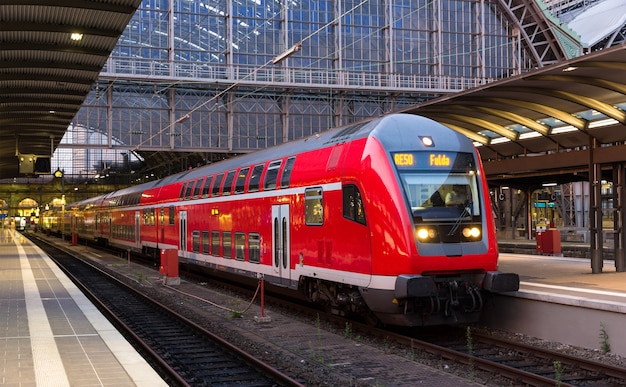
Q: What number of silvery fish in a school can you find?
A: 0